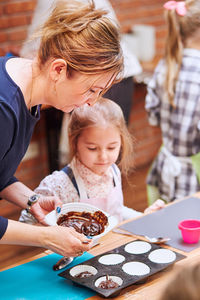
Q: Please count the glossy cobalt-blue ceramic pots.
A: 0